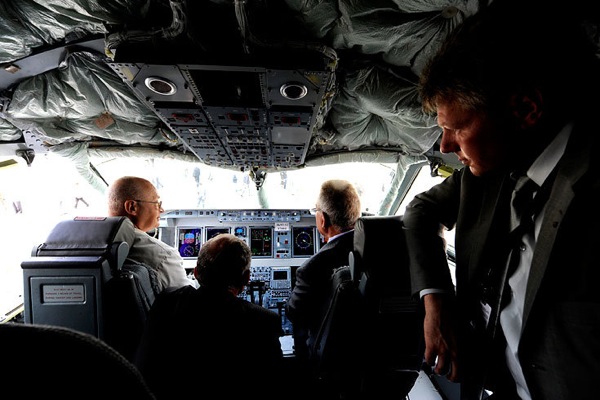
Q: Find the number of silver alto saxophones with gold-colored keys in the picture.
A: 0